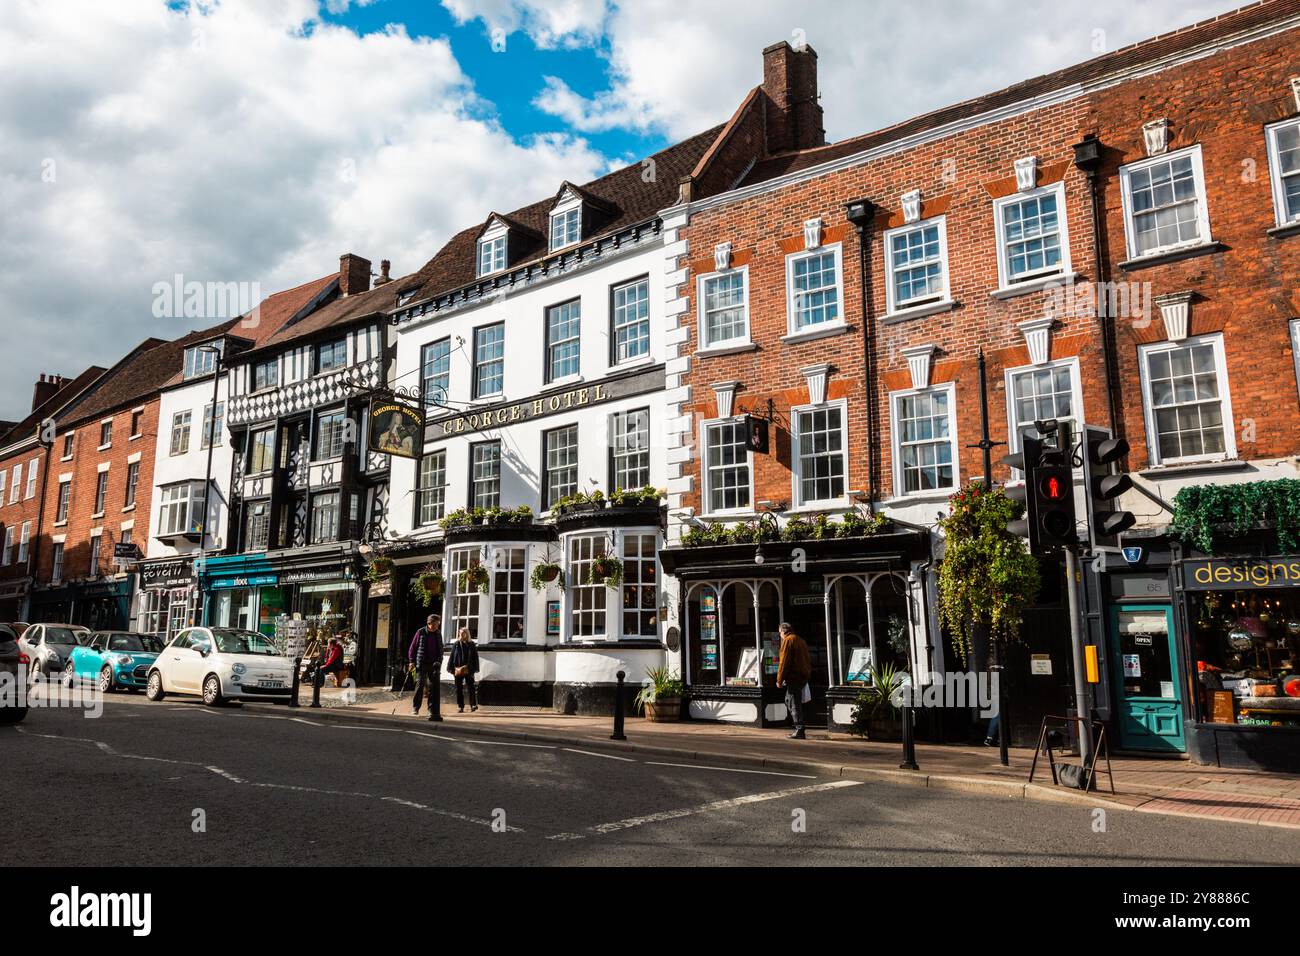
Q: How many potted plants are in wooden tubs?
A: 2